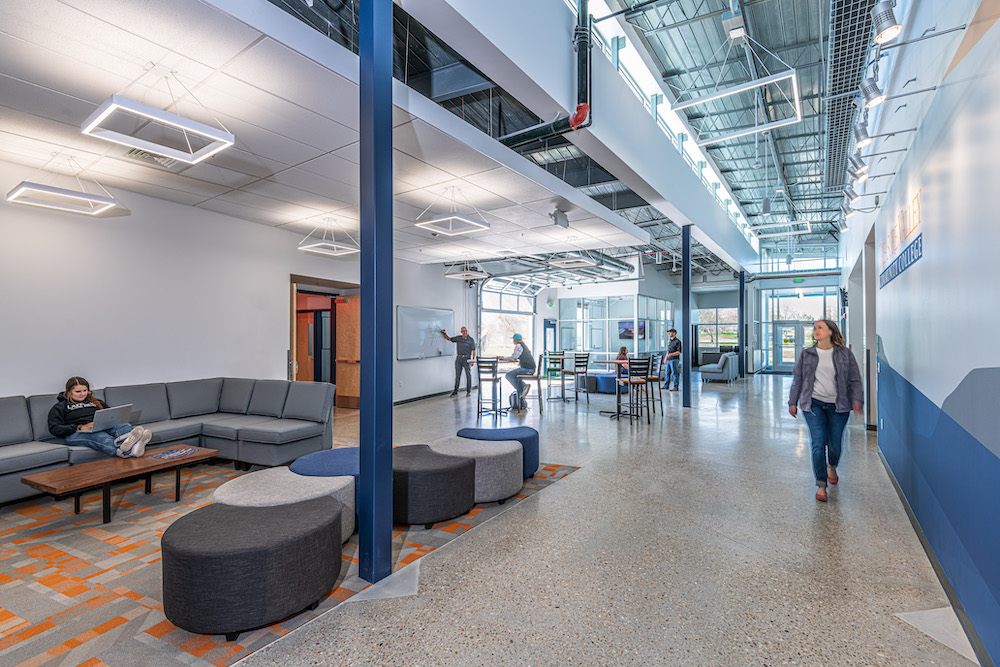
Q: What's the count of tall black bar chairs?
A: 6